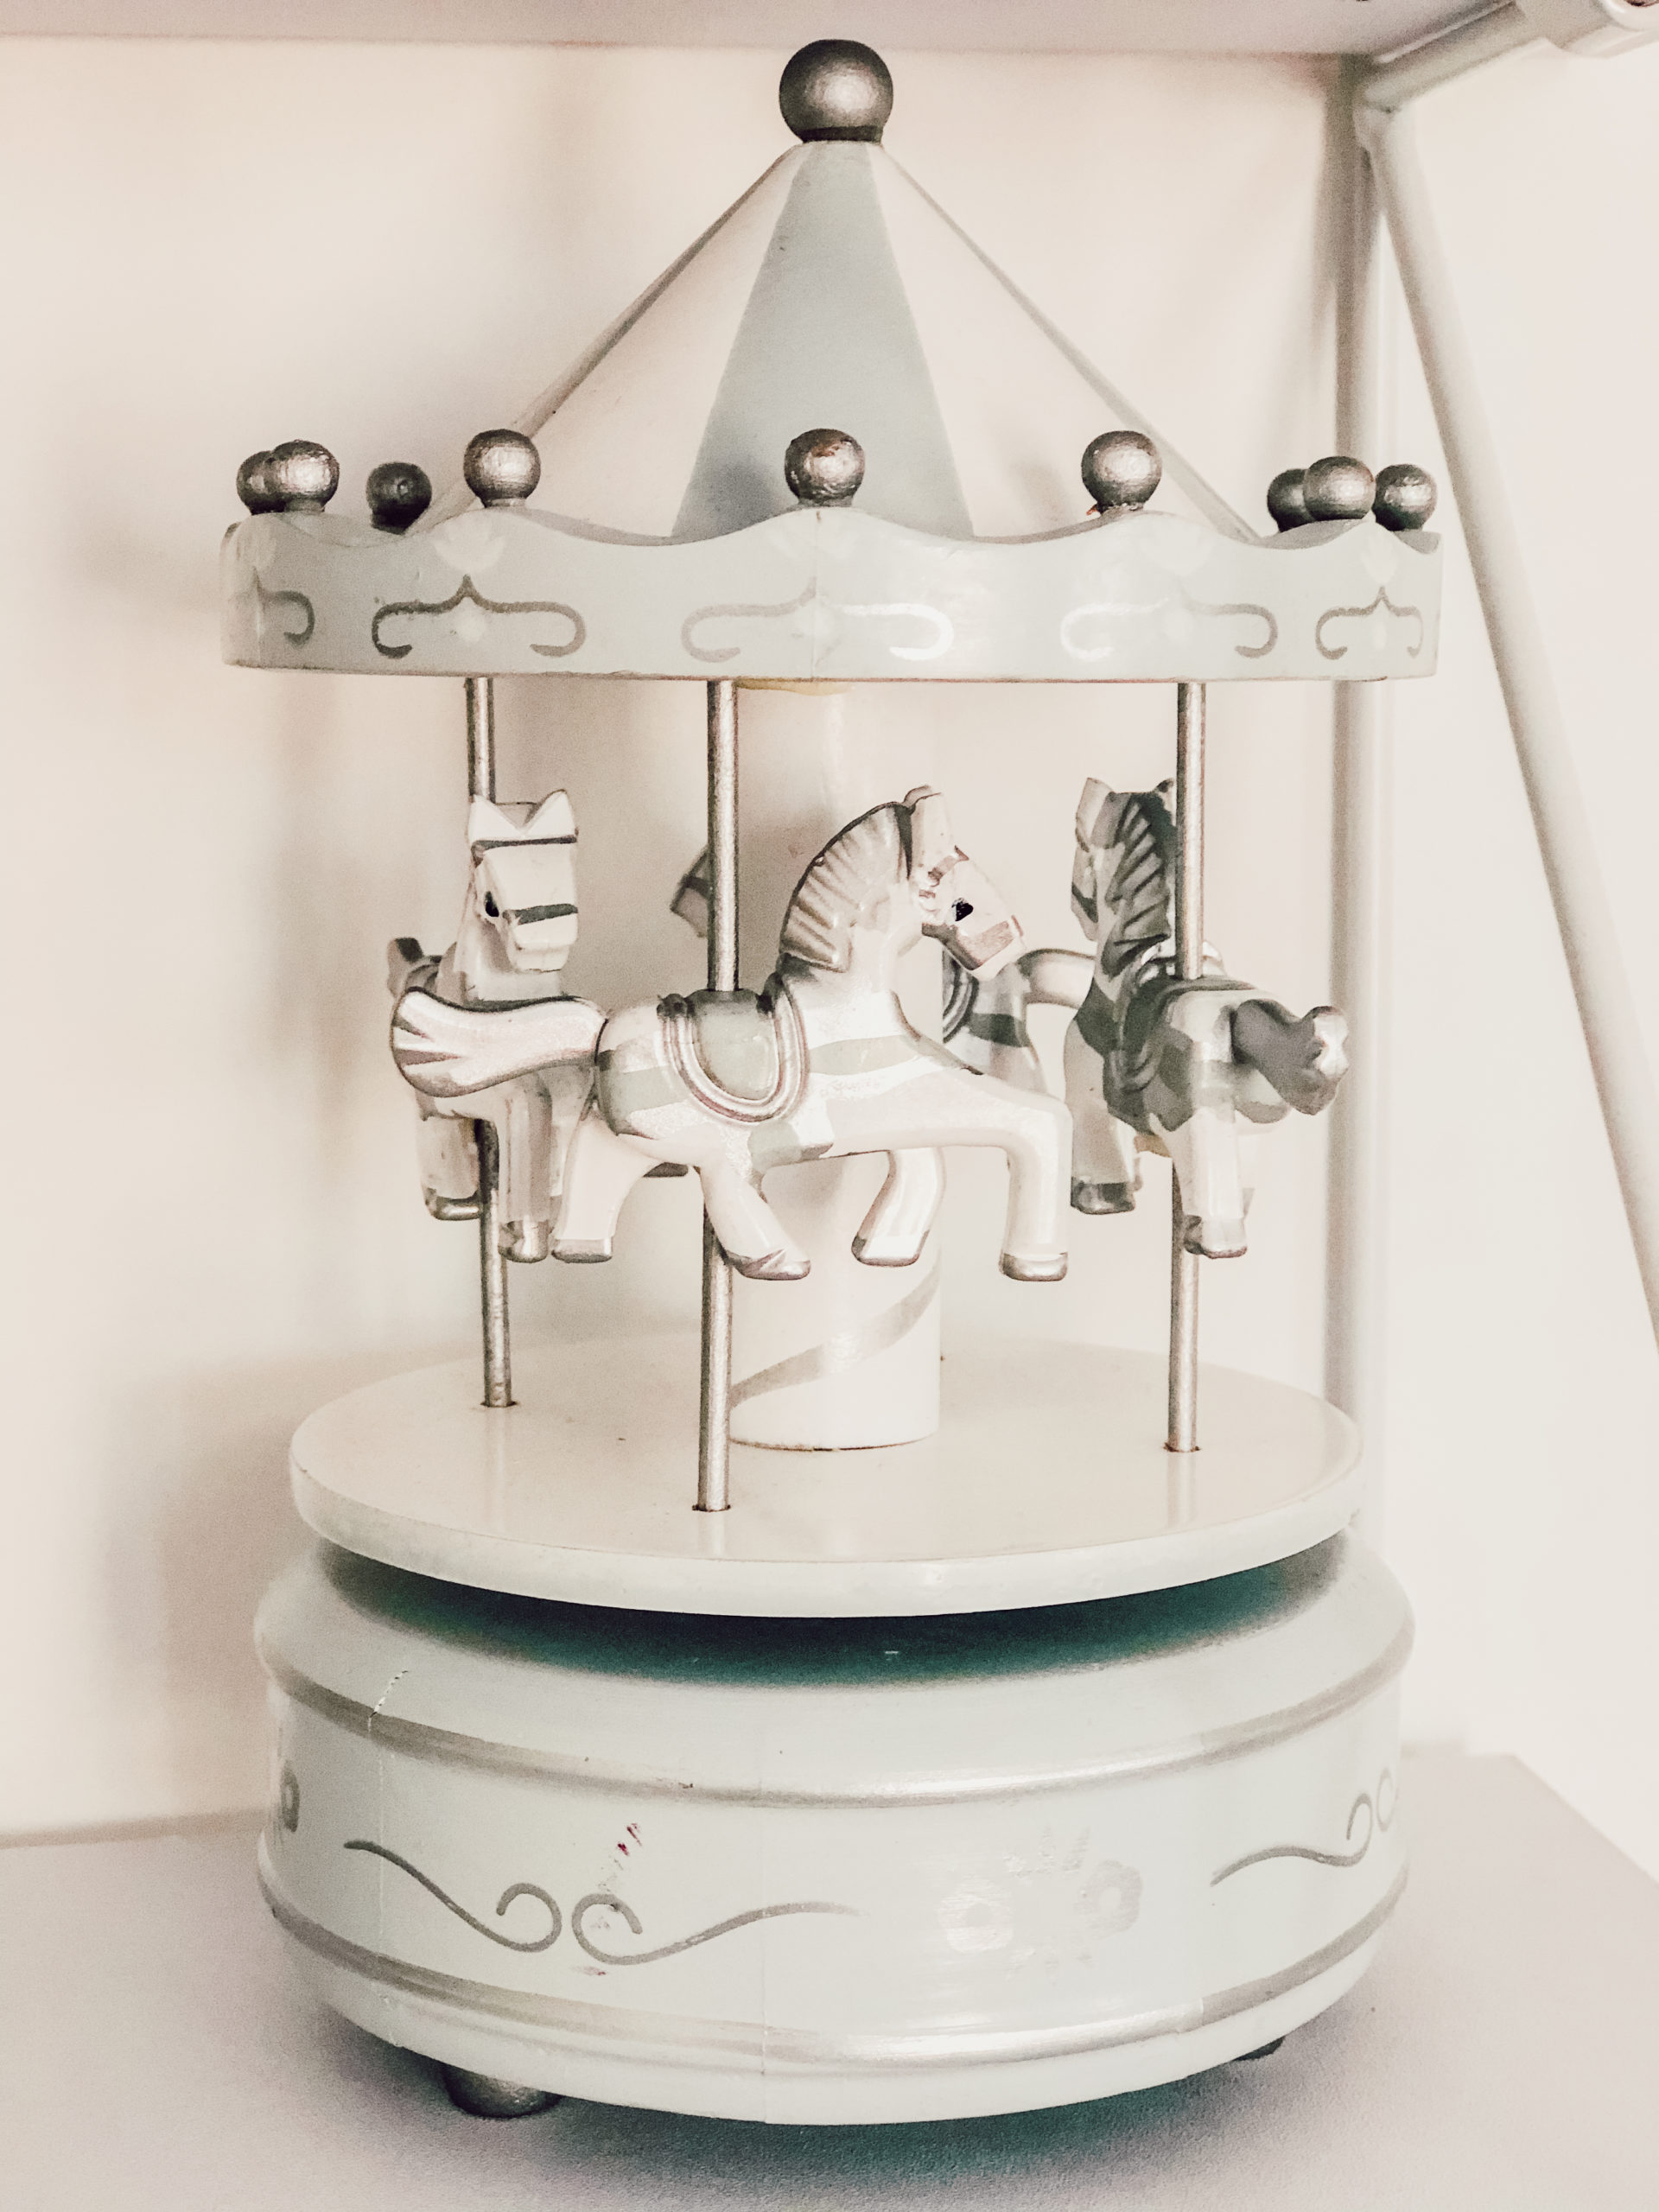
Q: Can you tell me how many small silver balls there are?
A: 9